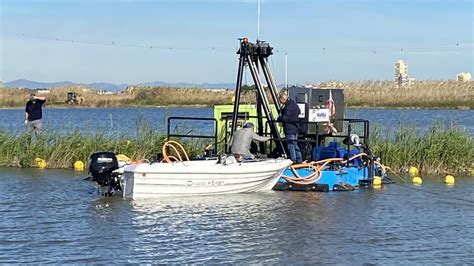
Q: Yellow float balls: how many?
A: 6